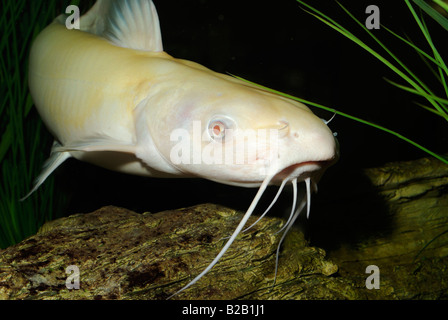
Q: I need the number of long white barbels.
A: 5